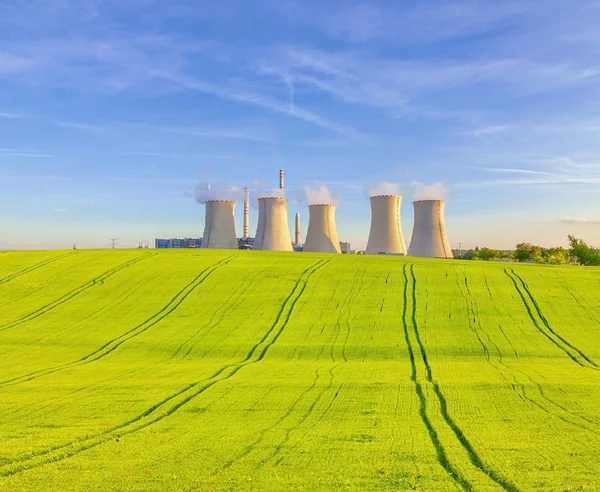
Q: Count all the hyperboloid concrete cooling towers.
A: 5